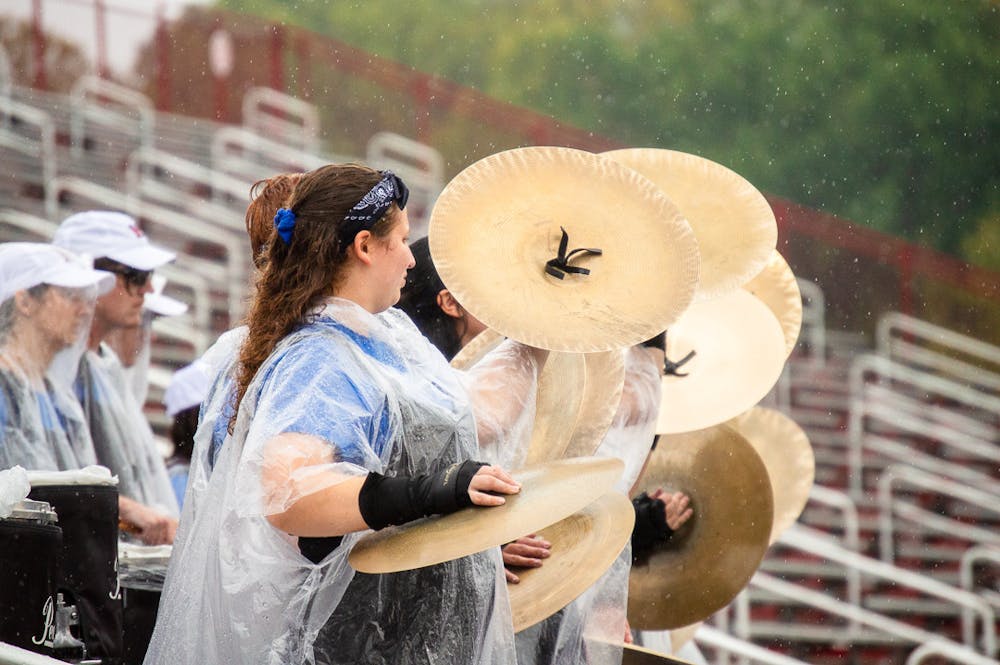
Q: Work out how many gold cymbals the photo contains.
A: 11